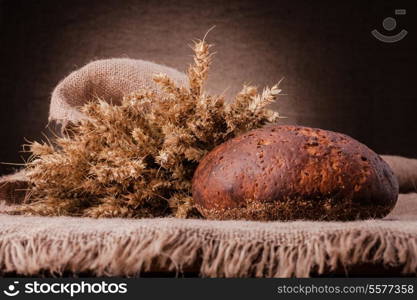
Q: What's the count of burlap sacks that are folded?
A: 1